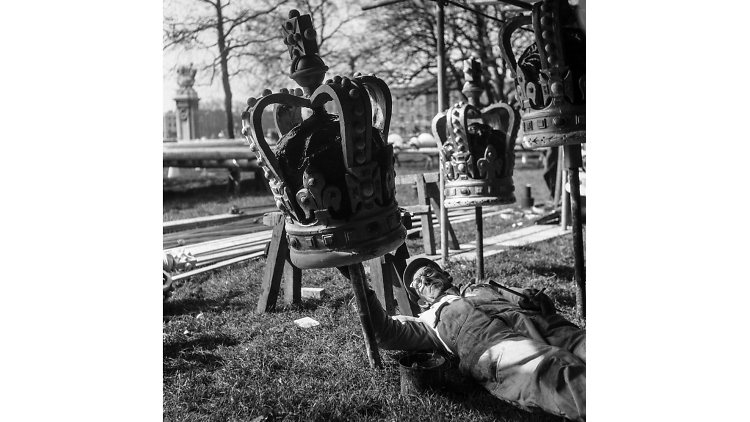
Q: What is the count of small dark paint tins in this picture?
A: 1